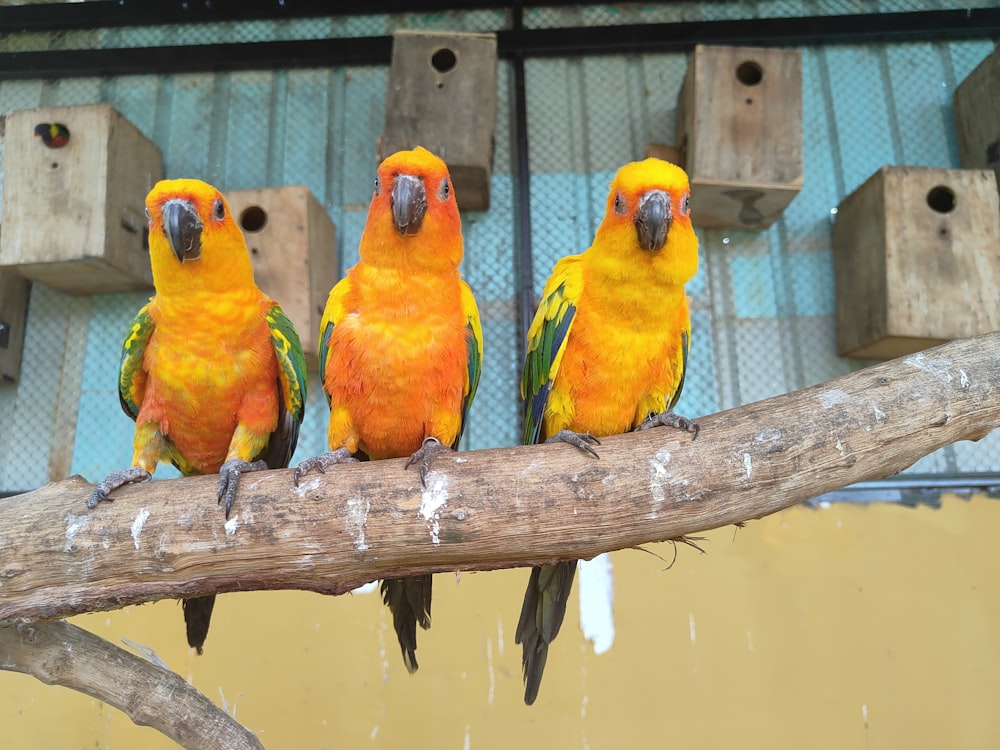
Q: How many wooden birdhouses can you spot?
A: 7